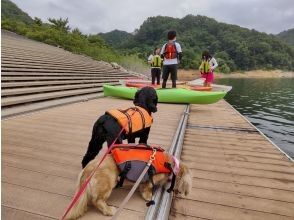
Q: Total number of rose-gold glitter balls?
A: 0